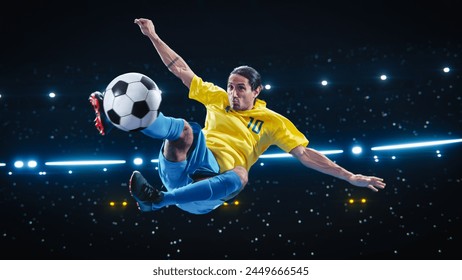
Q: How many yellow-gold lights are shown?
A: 6